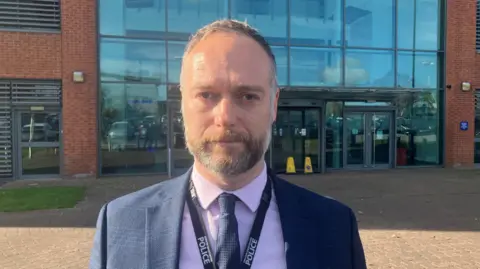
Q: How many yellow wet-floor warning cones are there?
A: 2